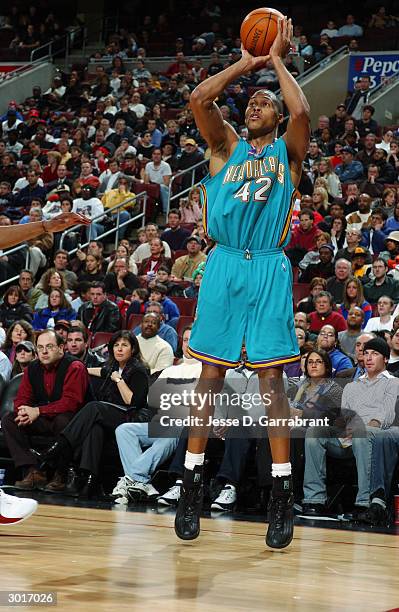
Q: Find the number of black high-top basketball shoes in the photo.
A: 2